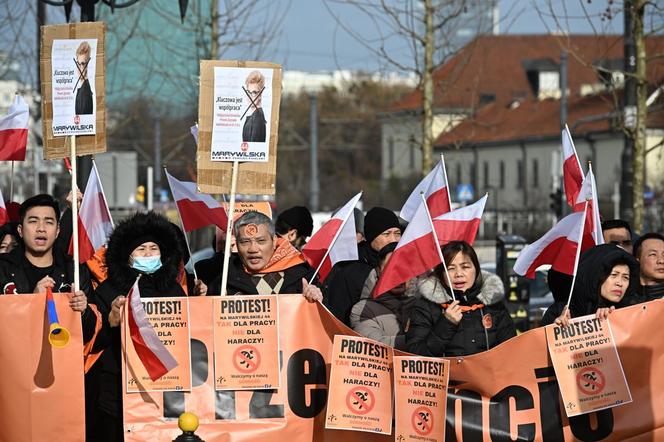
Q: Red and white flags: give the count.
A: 12